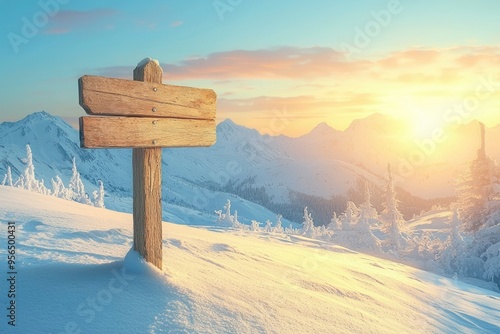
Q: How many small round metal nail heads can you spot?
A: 4